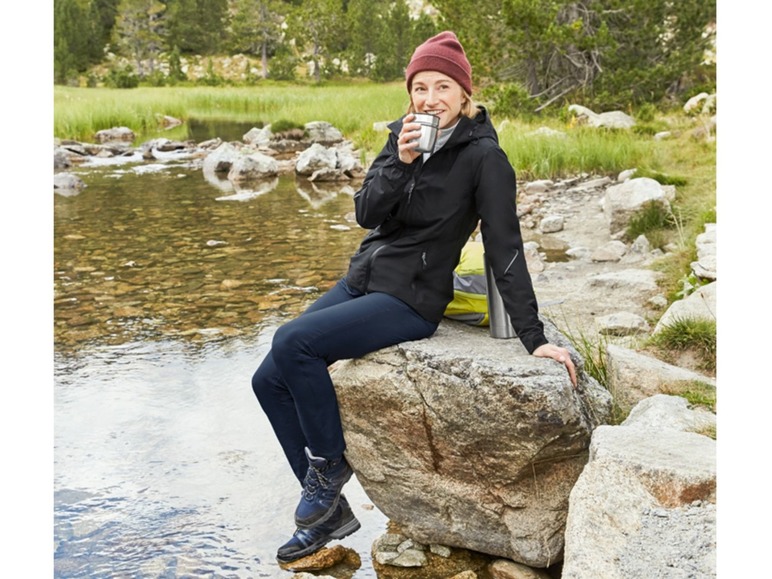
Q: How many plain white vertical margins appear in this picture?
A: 2